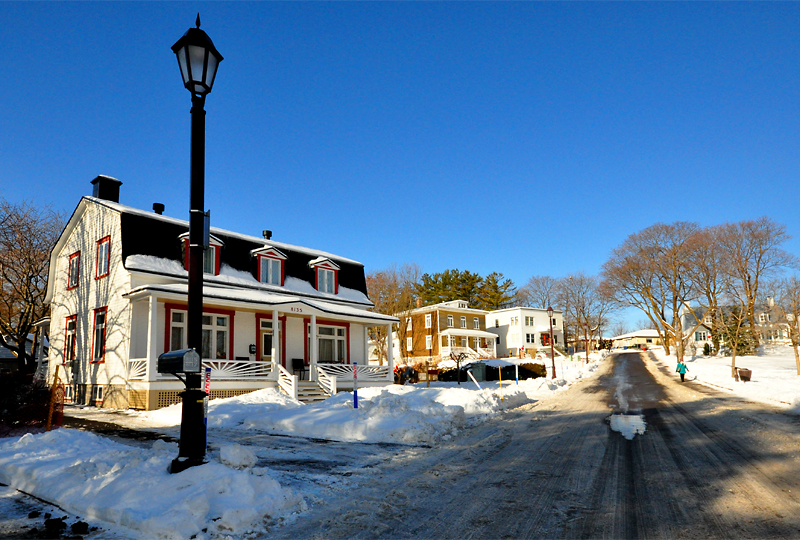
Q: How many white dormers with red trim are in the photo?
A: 3